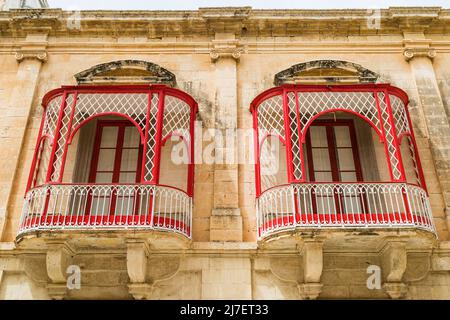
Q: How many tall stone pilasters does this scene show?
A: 3